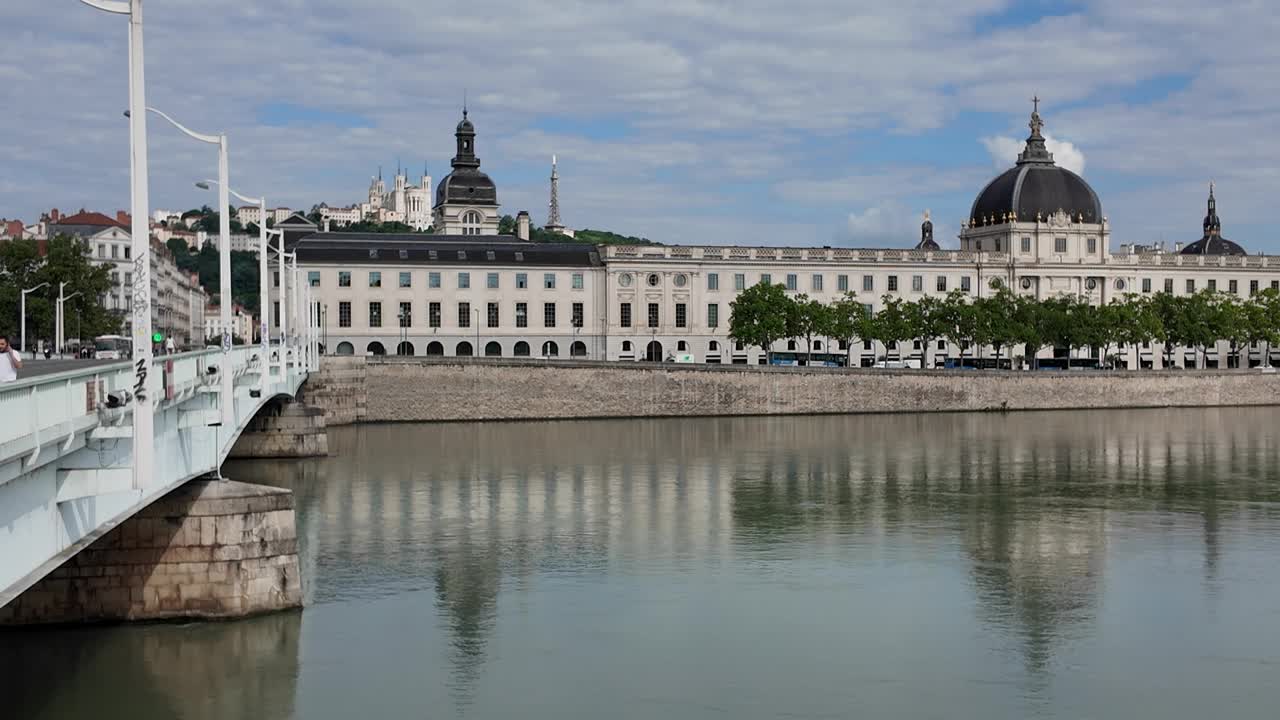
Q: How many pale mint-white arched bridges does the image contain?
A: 1